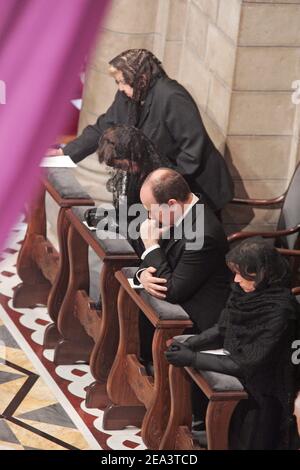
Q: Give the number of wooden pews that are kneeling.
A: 4